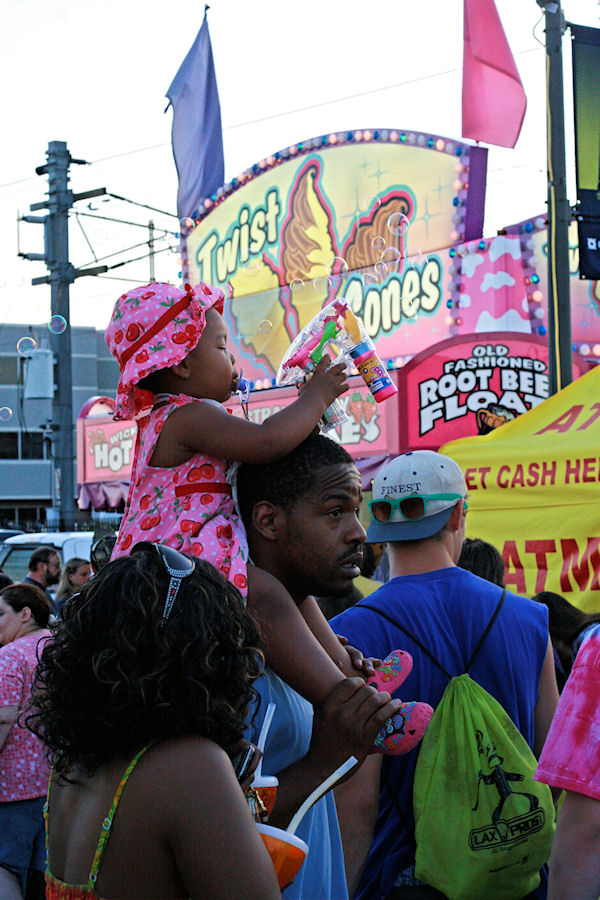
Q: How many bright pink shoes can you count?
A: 2